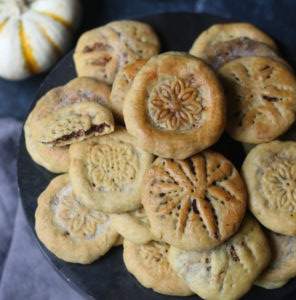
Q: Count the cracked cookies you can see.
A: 1